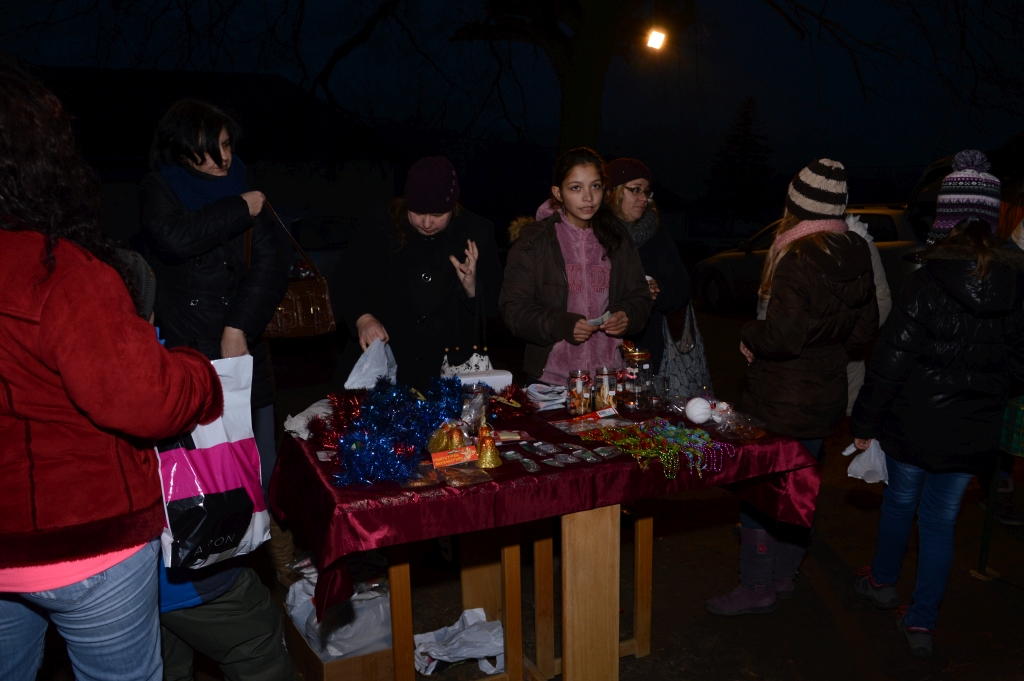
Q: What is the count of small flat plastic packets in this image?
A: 9